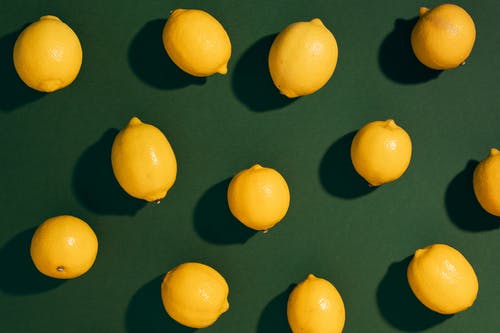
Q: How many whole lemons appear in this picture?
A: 10